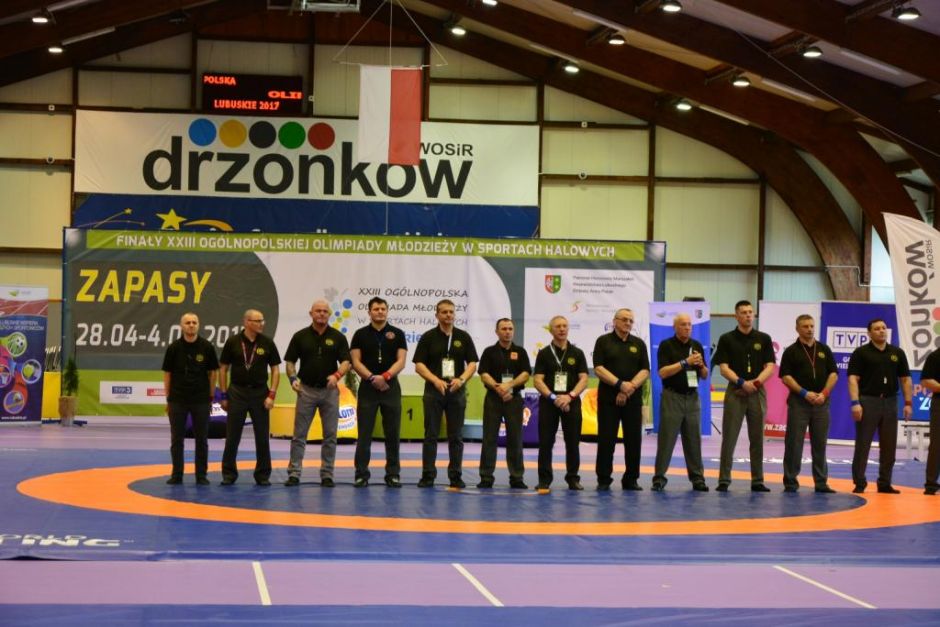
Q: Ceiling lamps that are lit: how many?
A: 11